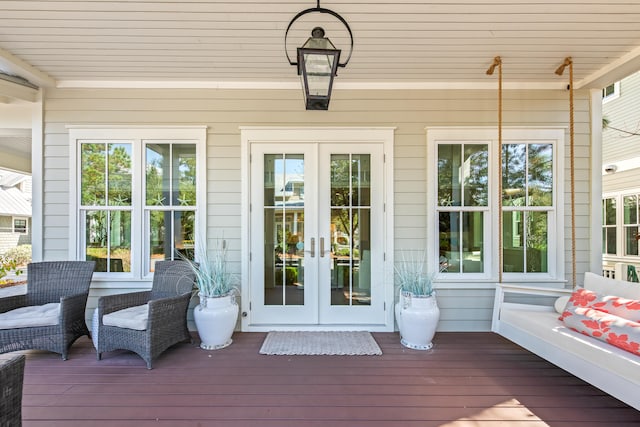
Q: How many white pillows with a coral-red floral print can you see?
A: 2